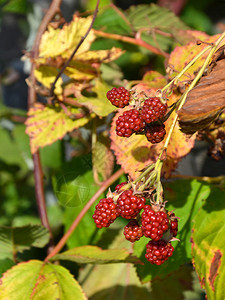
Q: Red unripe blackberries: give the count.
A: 11